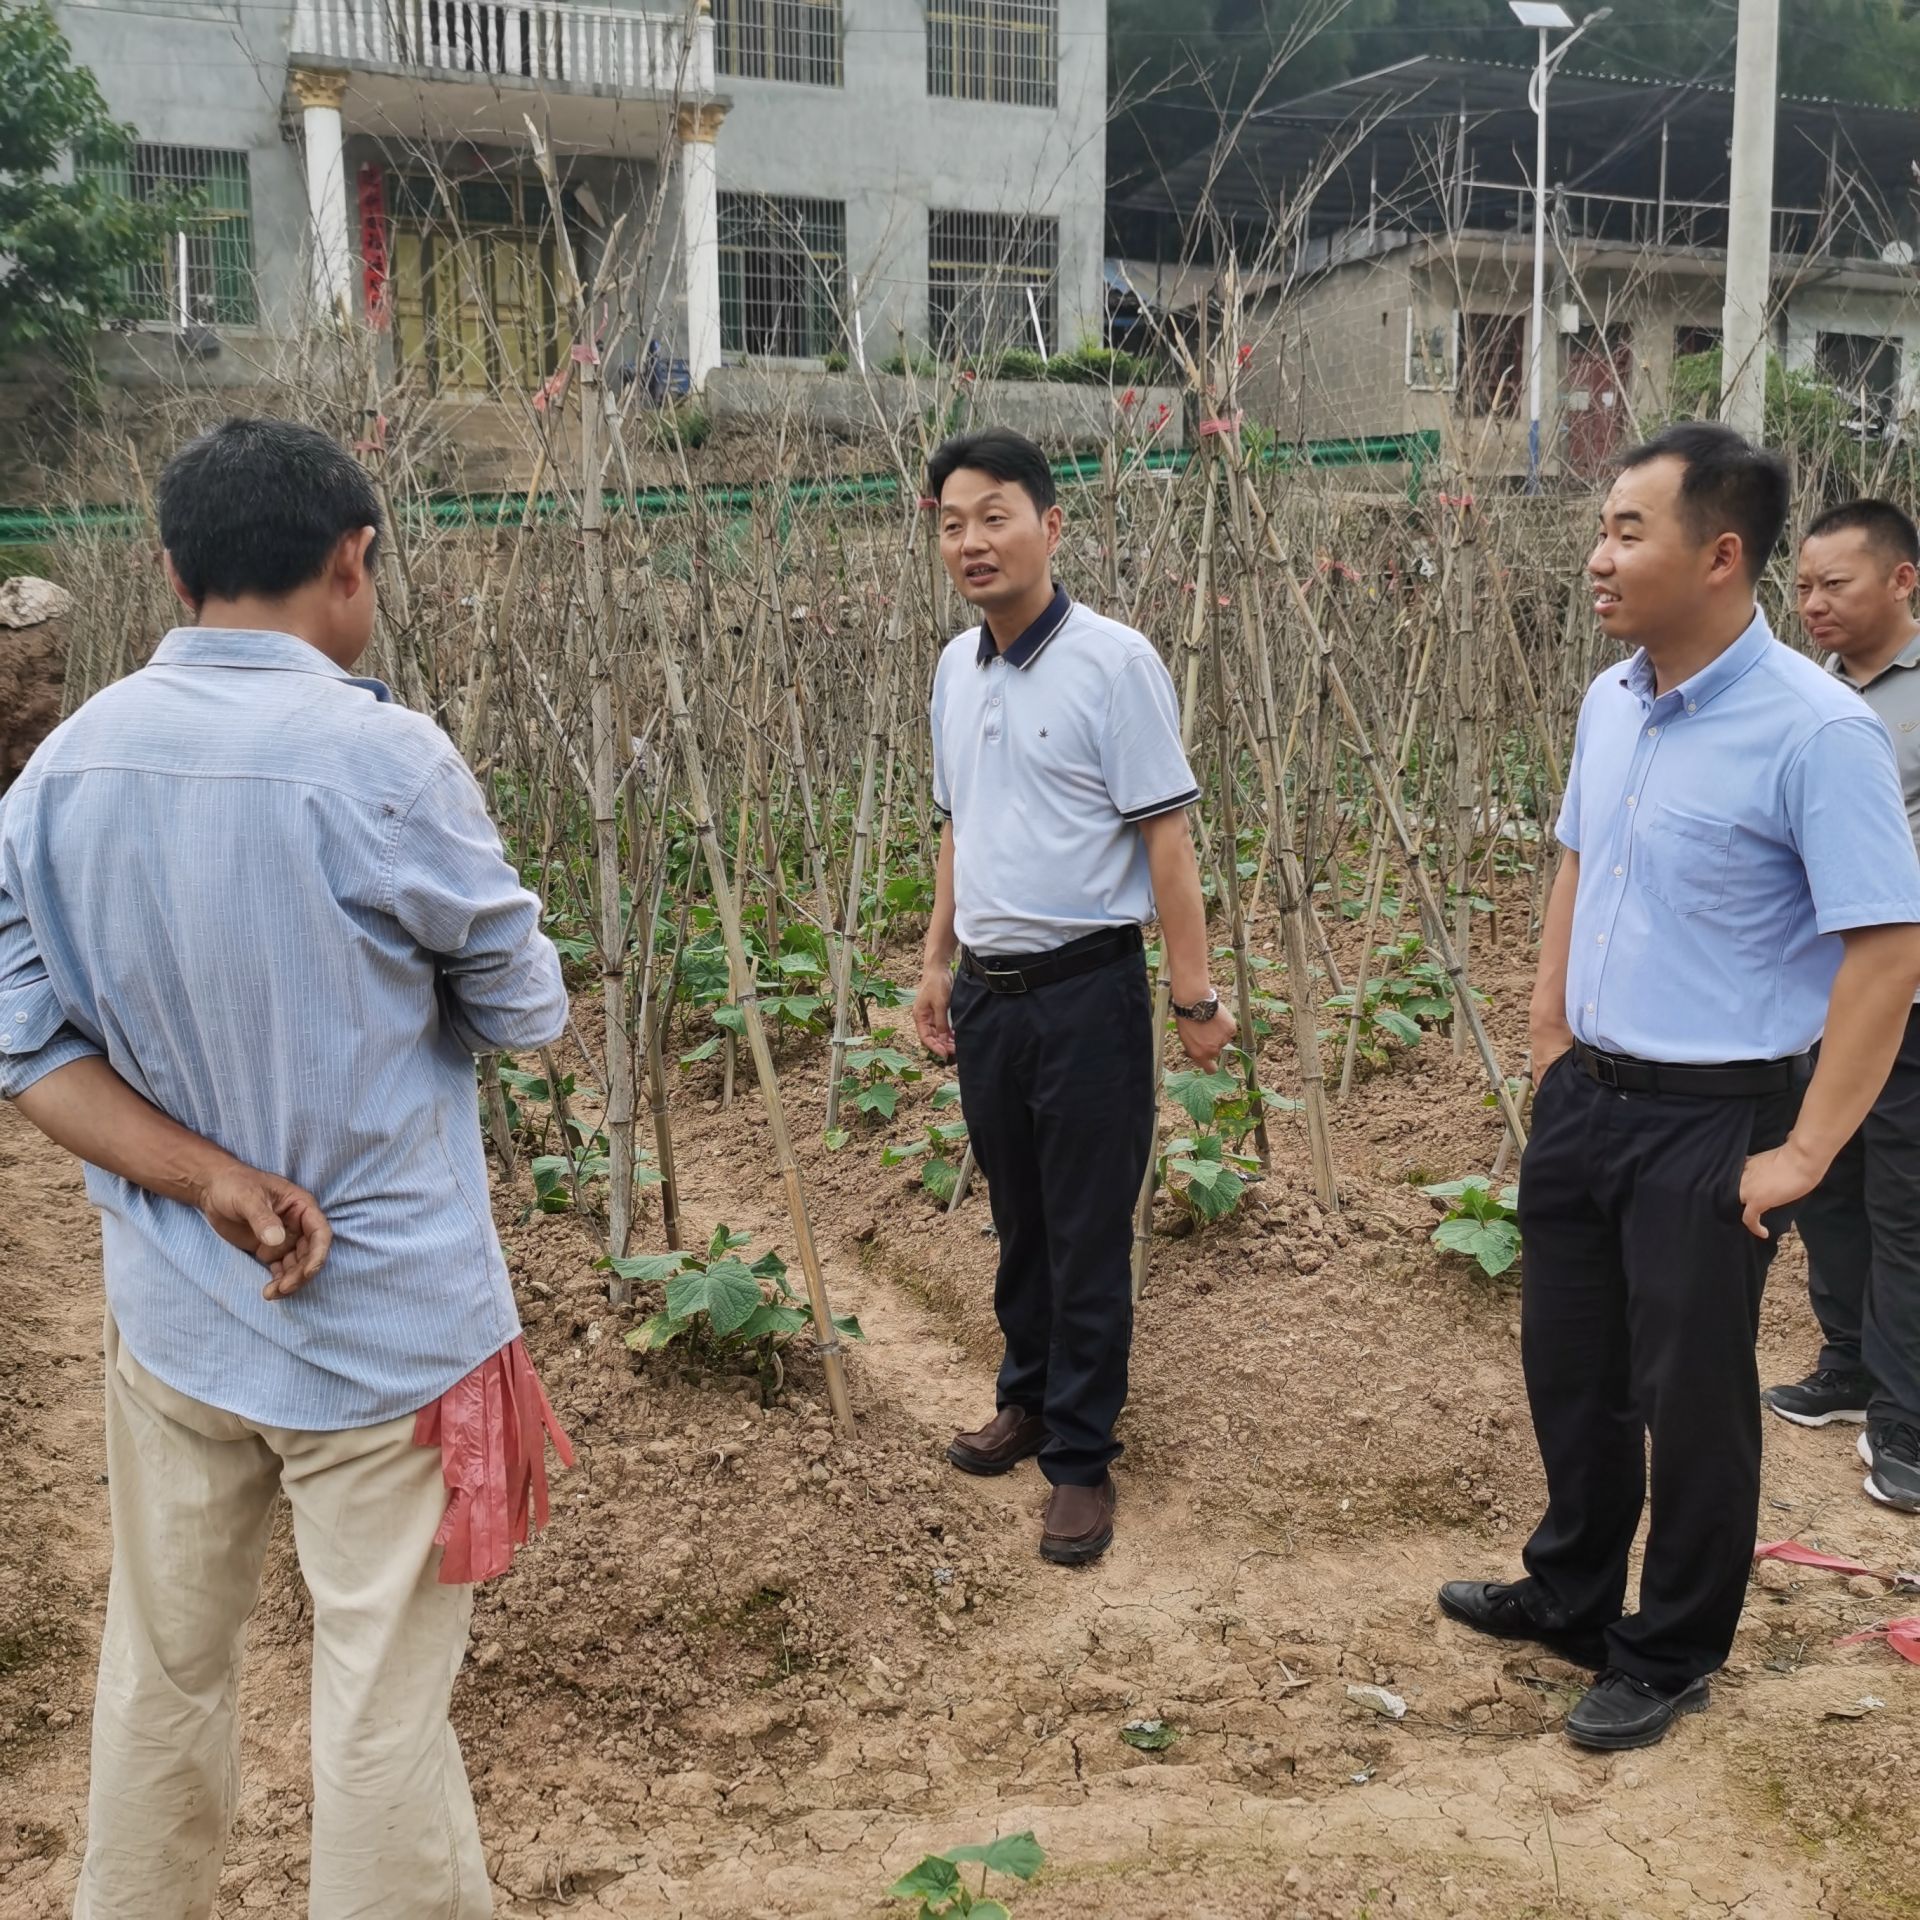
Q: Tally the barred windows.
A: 5